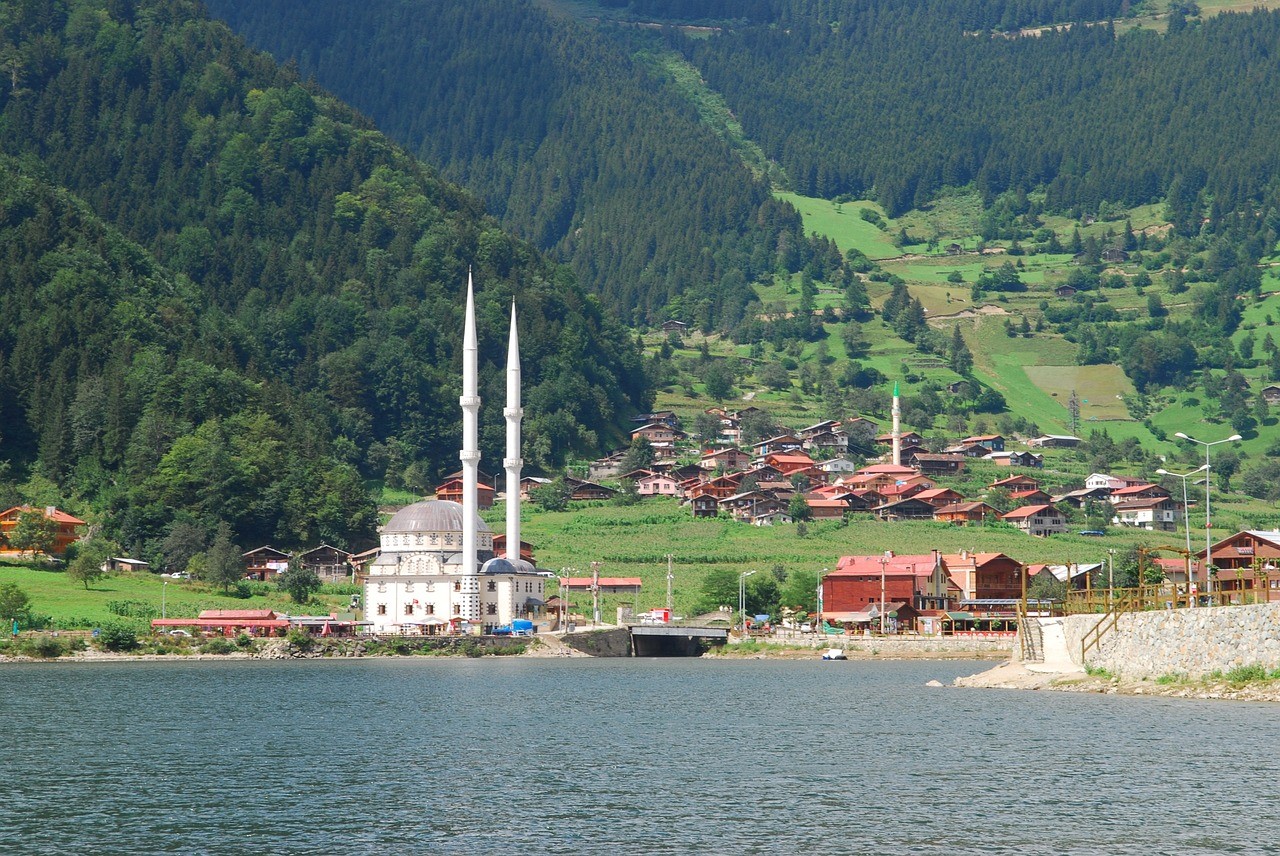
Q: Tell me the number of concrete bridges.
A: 1